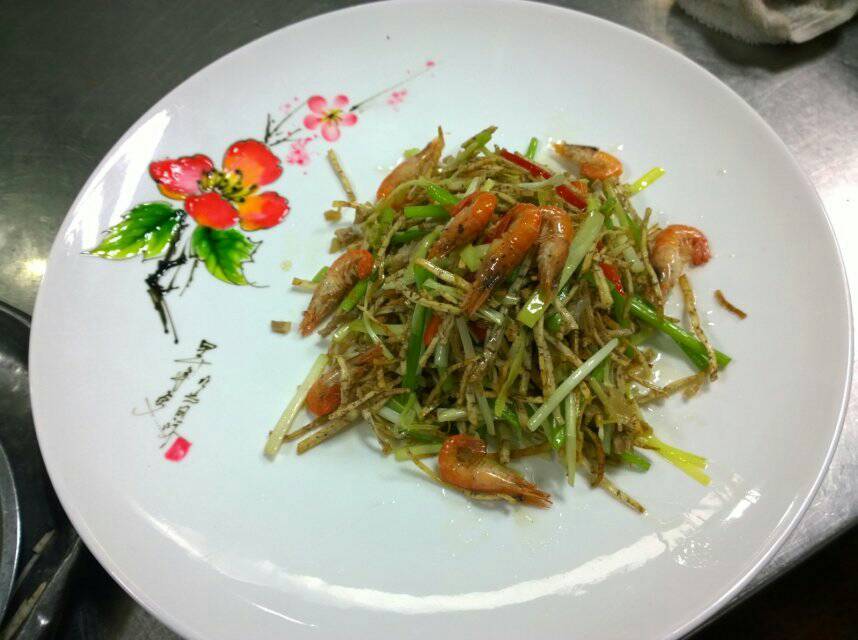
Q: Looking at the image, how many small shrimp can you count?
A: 9